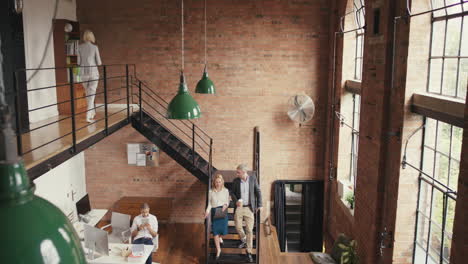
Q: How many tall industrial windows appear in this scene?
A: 2